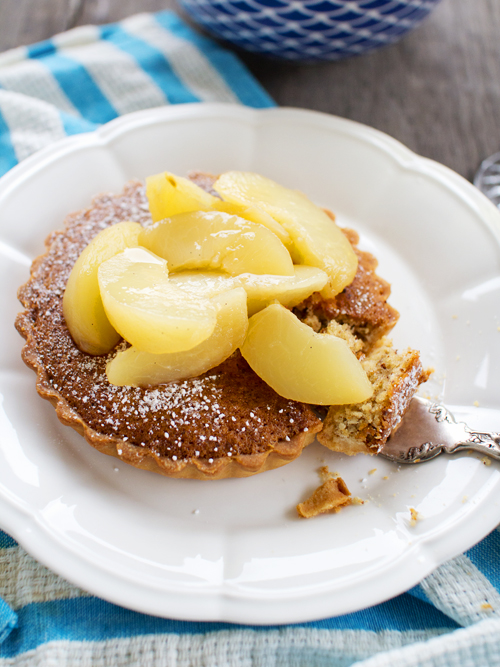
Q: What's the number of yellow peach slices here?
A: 8